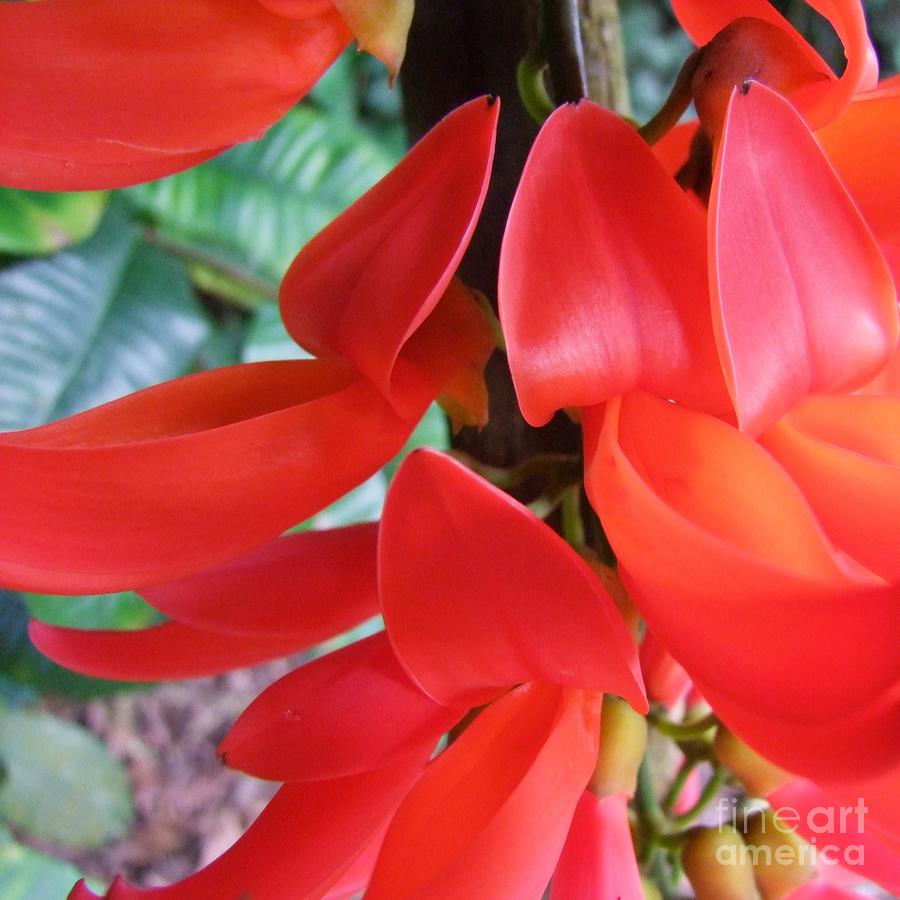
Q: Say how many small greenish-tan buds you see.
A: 4